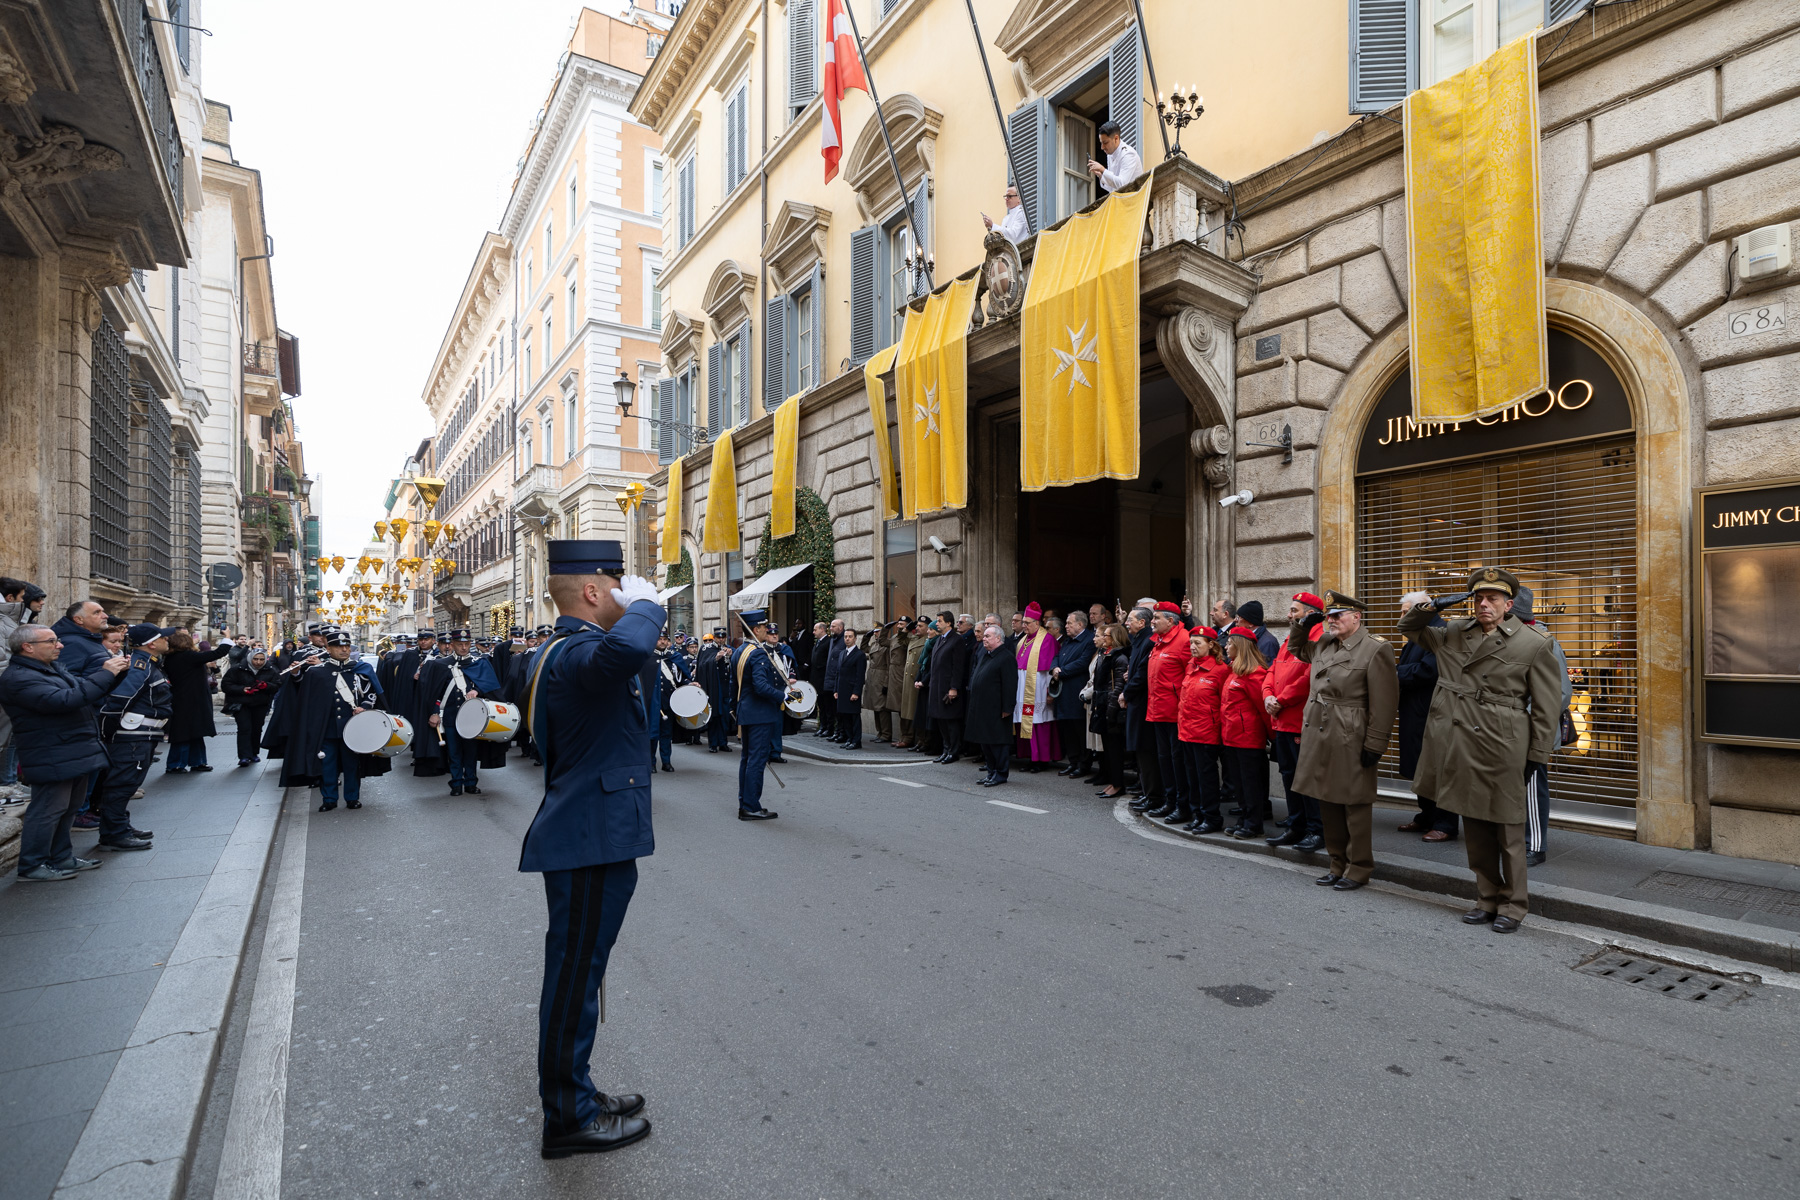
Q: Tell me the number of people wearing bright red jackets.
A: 4